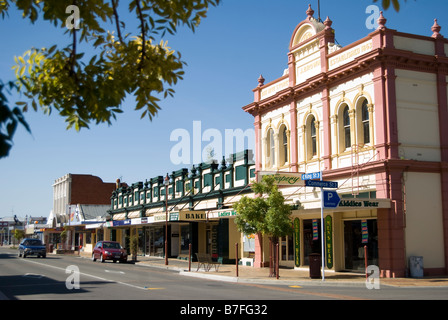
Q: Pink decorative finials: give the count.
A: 5